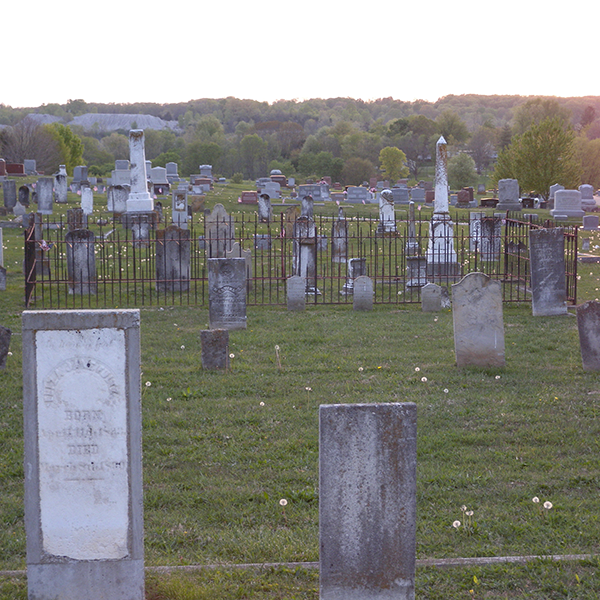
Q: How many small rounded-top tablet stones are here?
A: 3